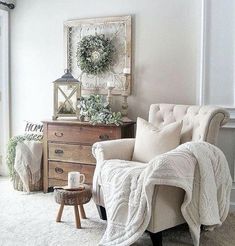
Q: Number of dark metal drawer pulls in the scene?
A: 4